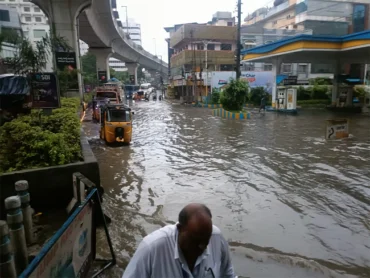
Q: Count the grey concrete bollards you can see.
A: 3